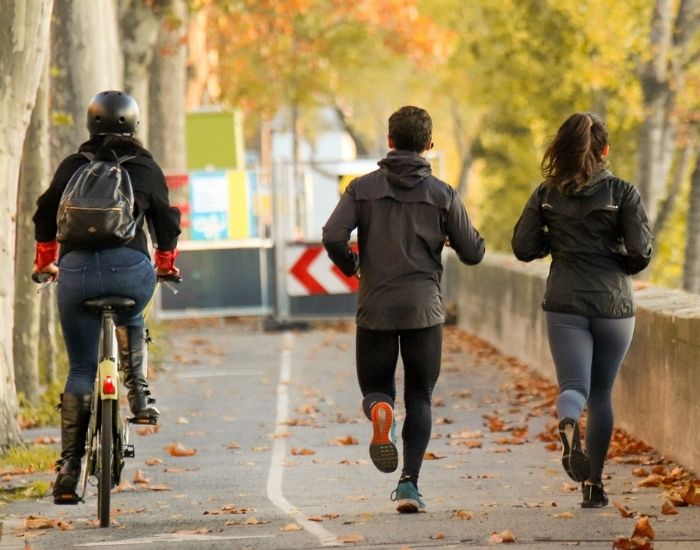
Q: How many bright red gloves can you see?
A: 2